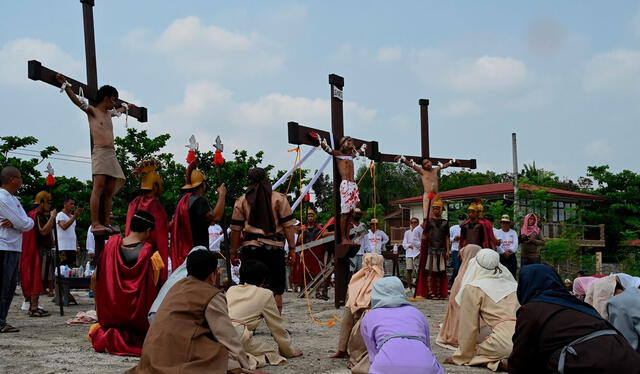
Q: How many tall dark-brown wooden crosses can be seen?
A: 3